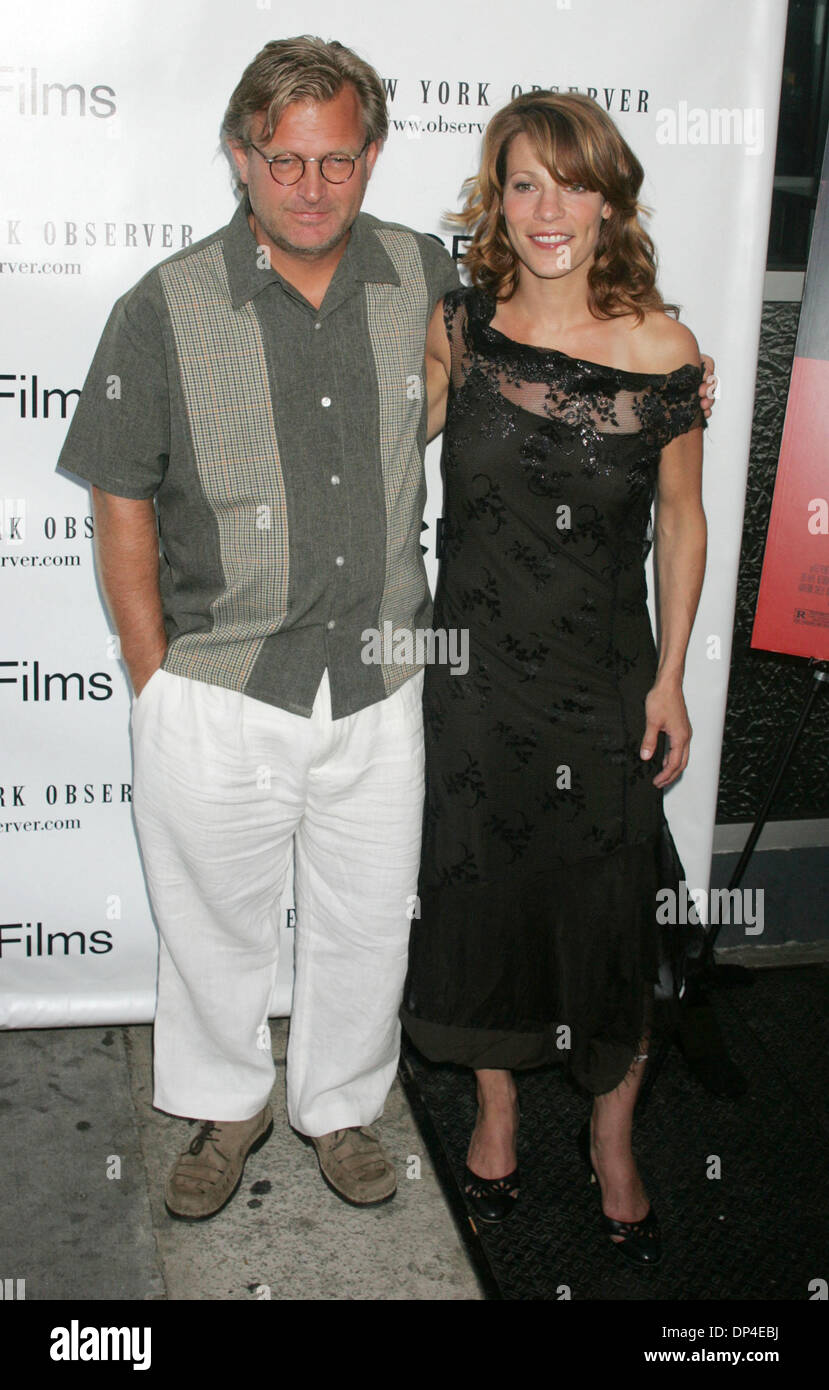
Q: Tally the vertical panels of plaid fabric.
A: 2